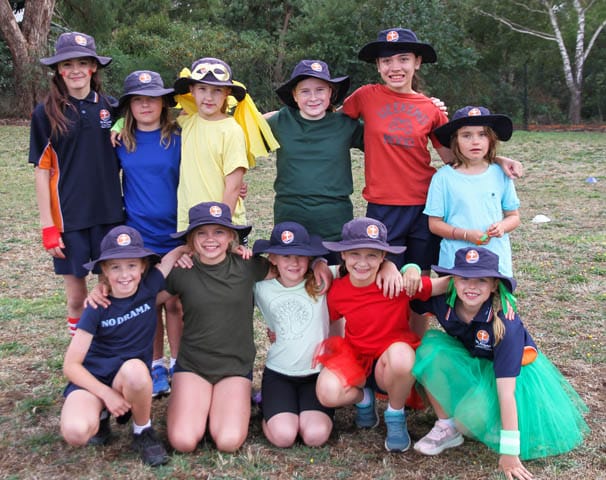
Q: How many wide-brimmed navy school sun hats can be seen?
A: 11